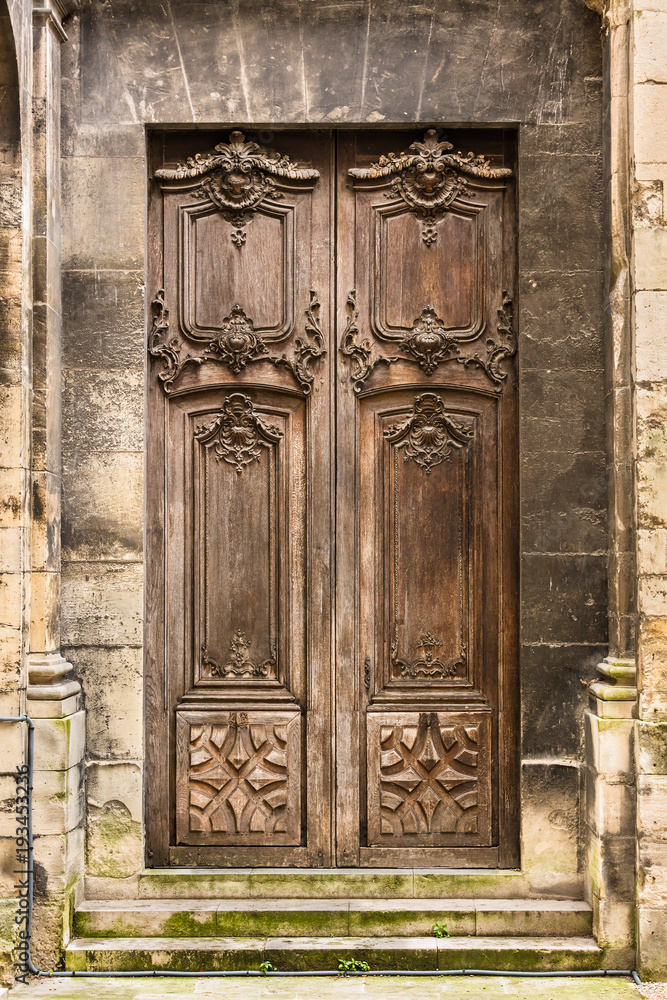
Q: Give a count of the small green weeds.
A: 3